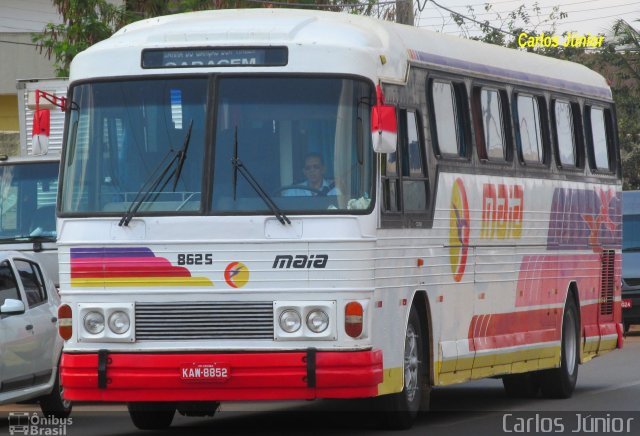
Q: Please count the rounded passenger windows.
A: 5